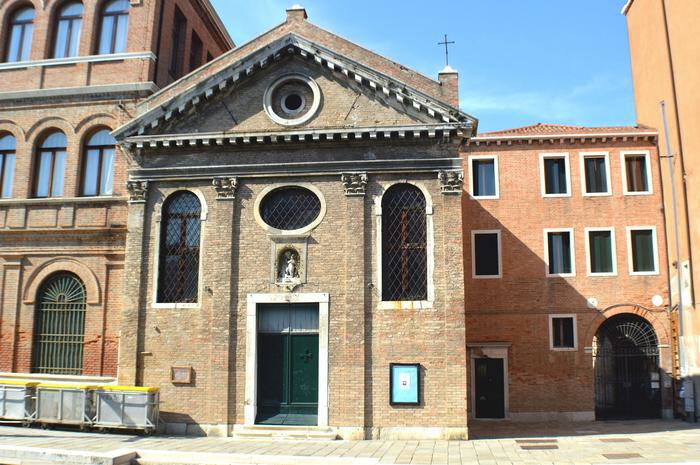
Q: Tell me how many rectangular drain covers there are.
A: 4